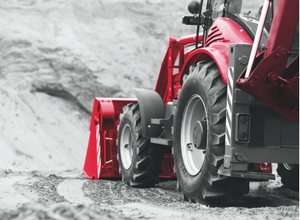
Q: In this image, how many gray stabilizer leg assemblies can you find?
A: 1